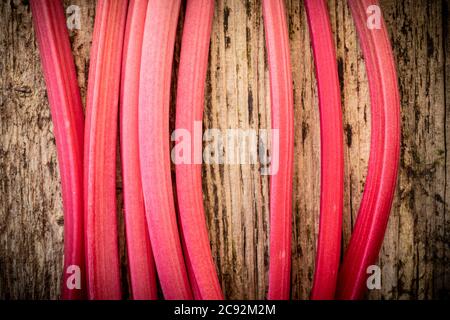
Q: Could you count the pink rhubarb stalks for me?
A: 8